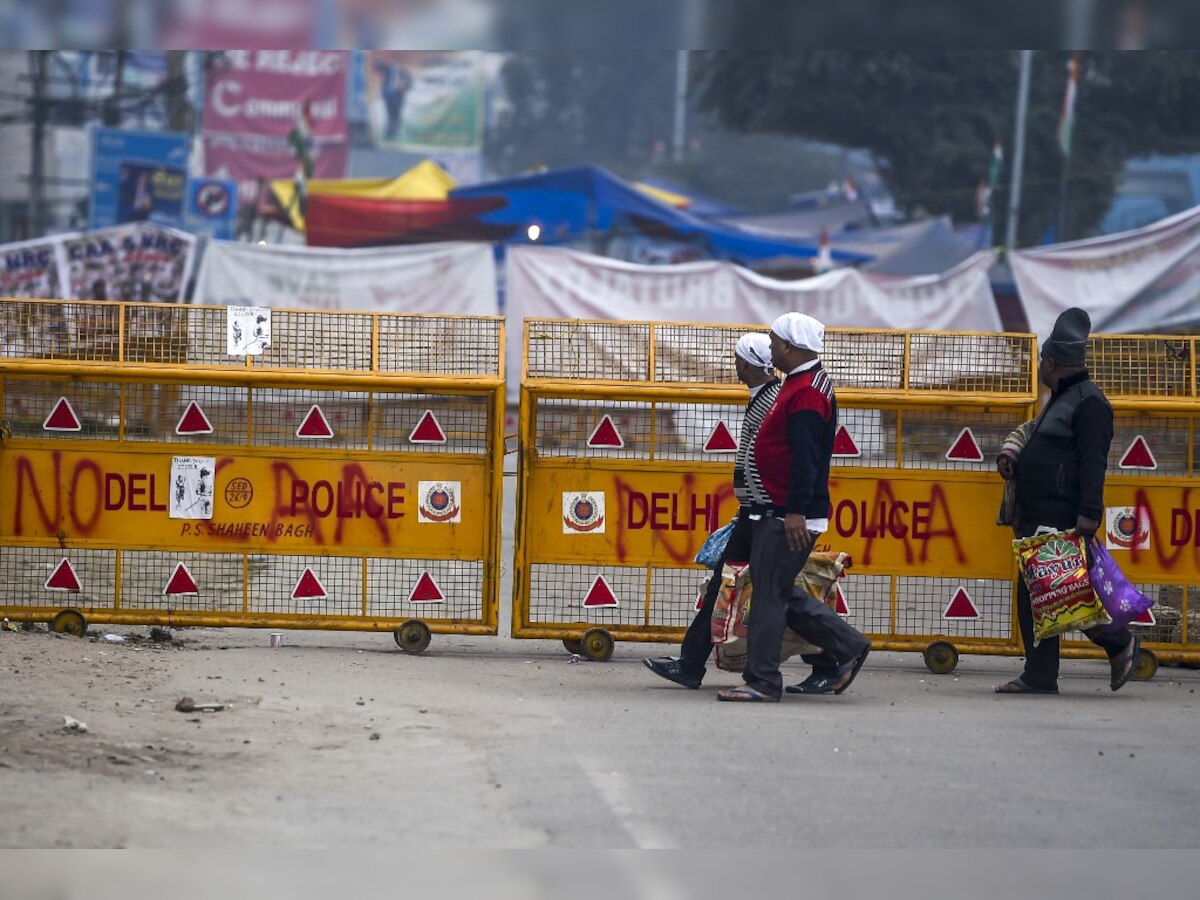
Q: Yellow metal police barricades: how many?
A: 3